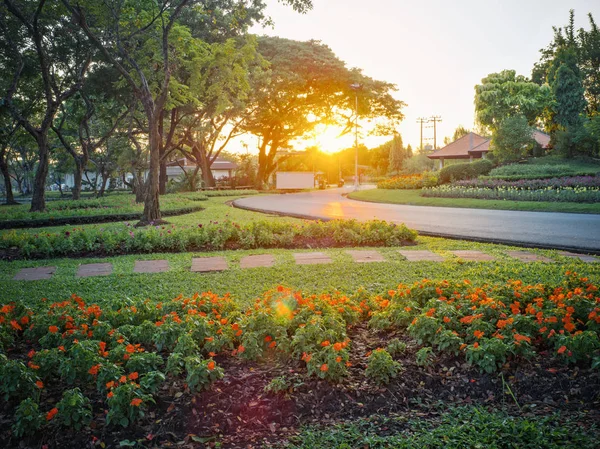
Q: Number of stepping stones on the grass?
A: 11